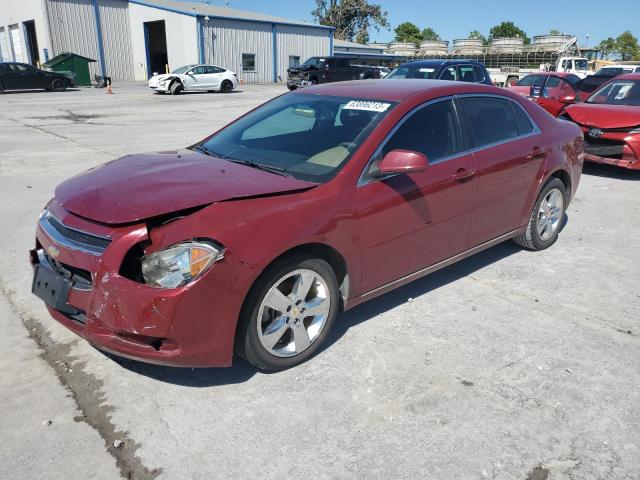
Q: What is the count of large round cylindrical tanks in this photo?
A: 6